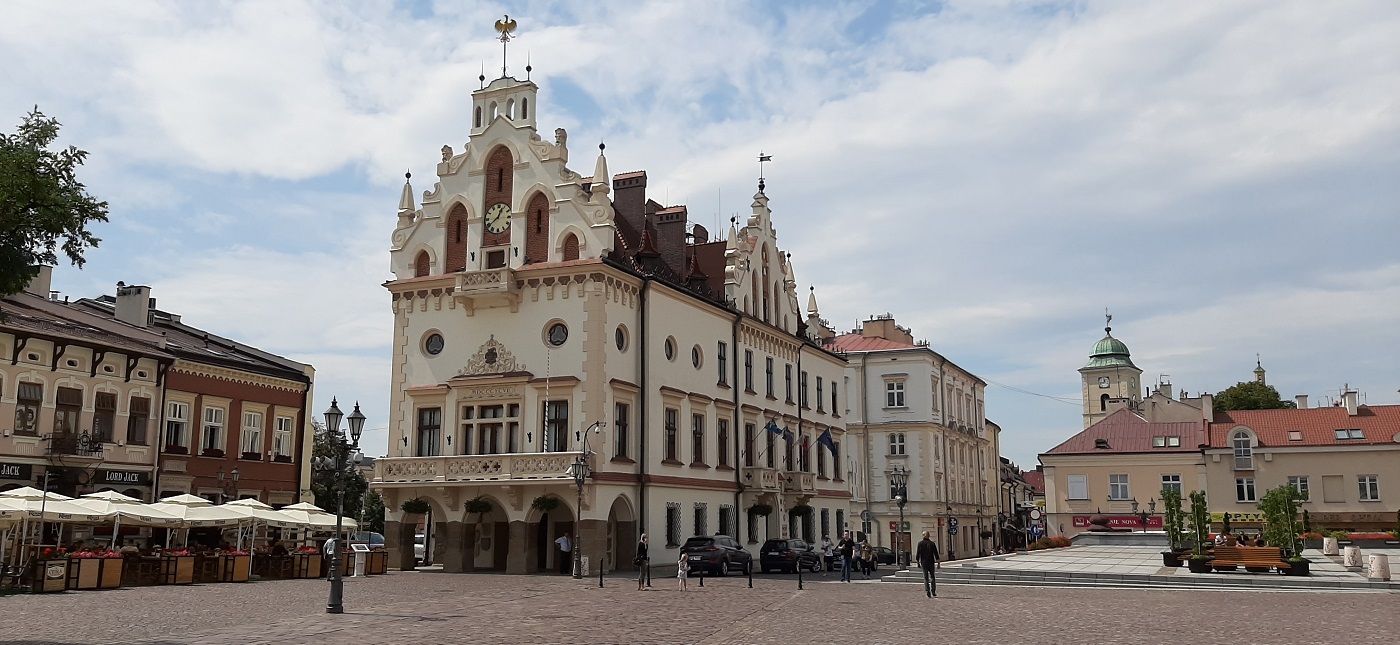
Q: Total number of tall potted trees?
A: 3